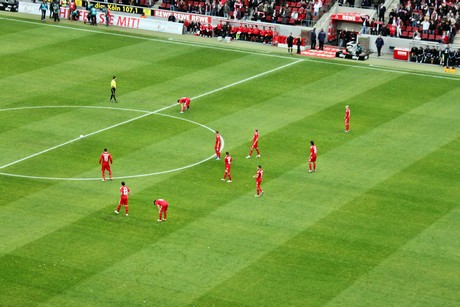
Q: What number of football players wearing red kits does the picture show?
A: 10